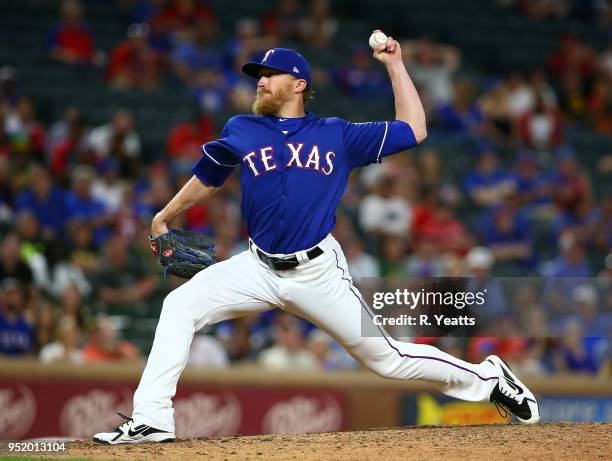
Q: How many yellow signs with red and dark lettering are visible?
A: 1